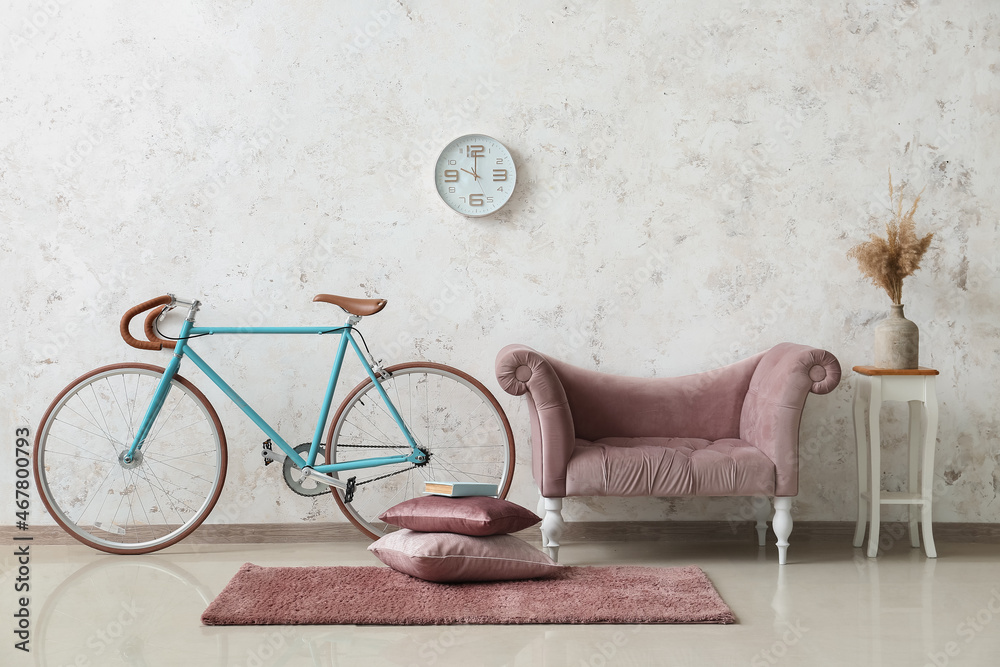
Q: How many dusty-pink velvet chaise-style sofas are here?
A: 1